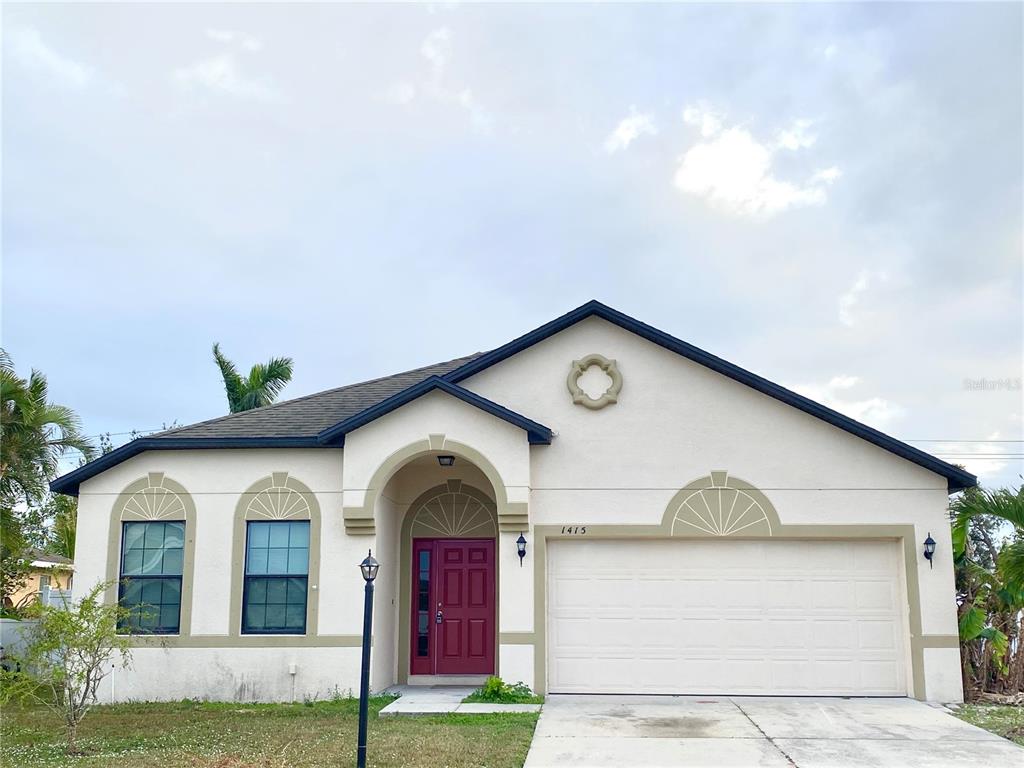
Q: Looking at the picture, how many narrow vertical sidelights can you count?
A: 1